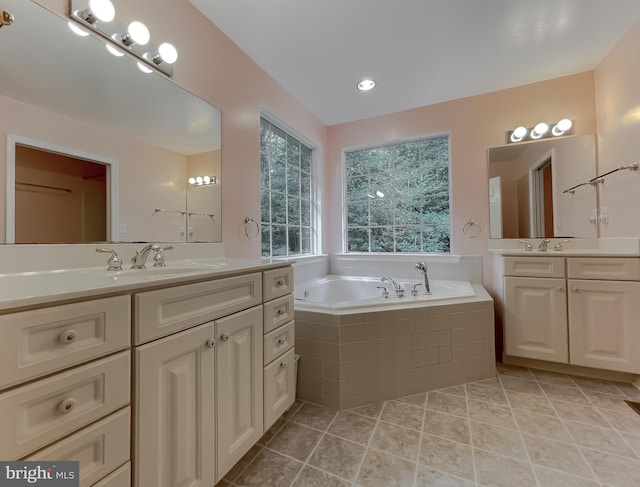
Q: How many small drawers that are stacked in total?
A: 3